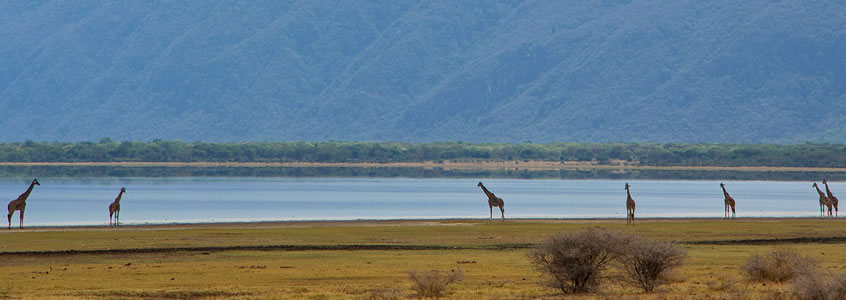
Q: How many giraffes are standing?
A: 7